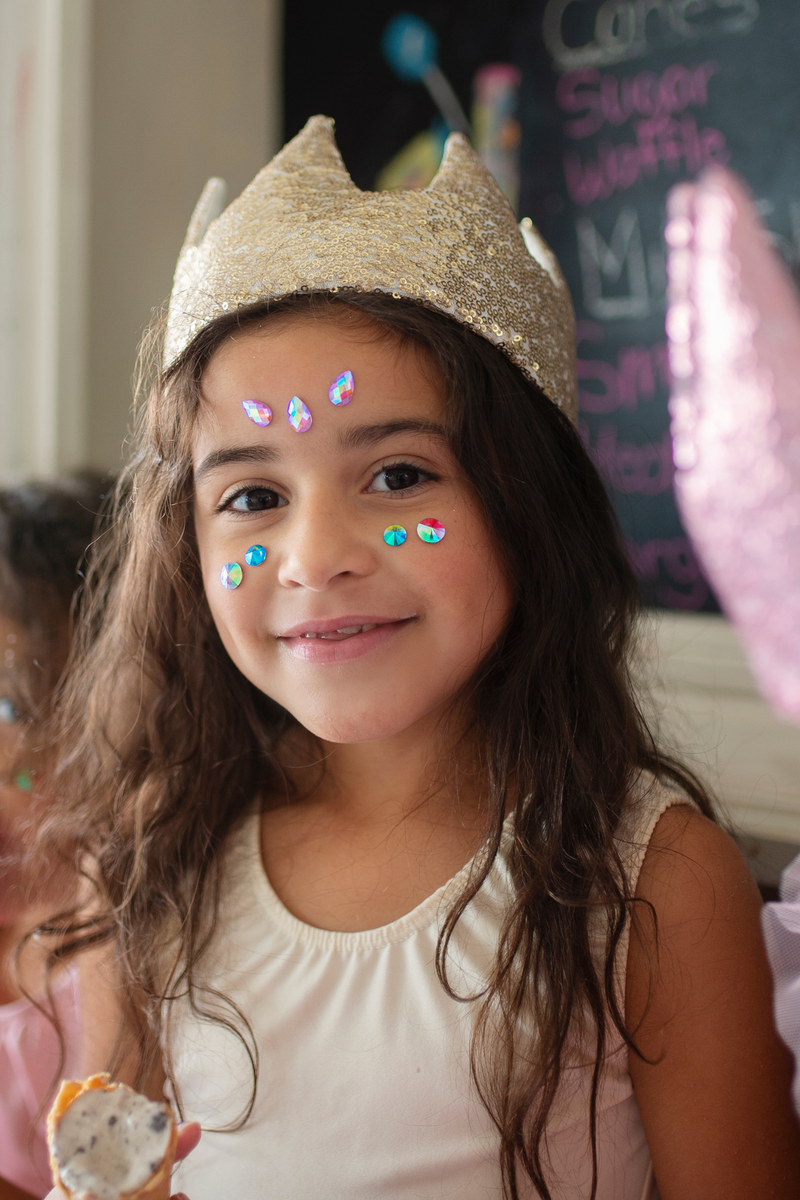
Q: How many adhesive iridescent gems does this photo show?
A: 7